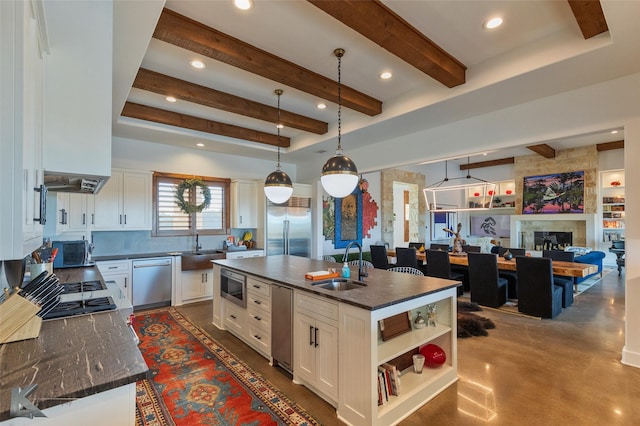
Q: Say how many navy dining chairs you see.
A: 10